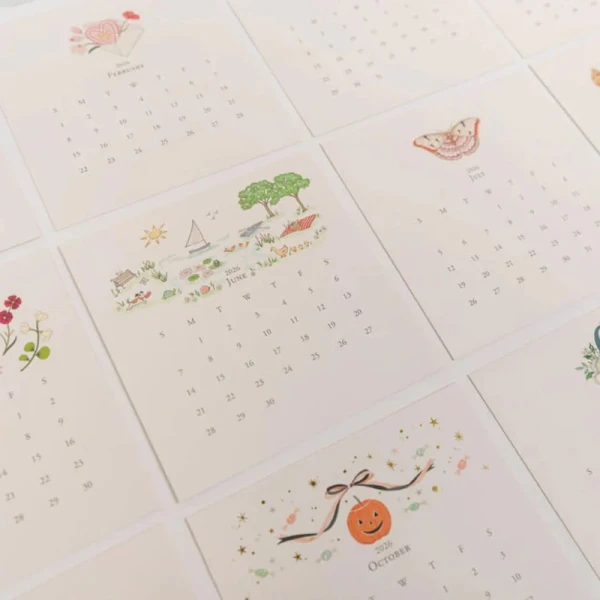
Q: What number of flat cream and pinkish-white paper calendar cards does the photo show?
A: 11